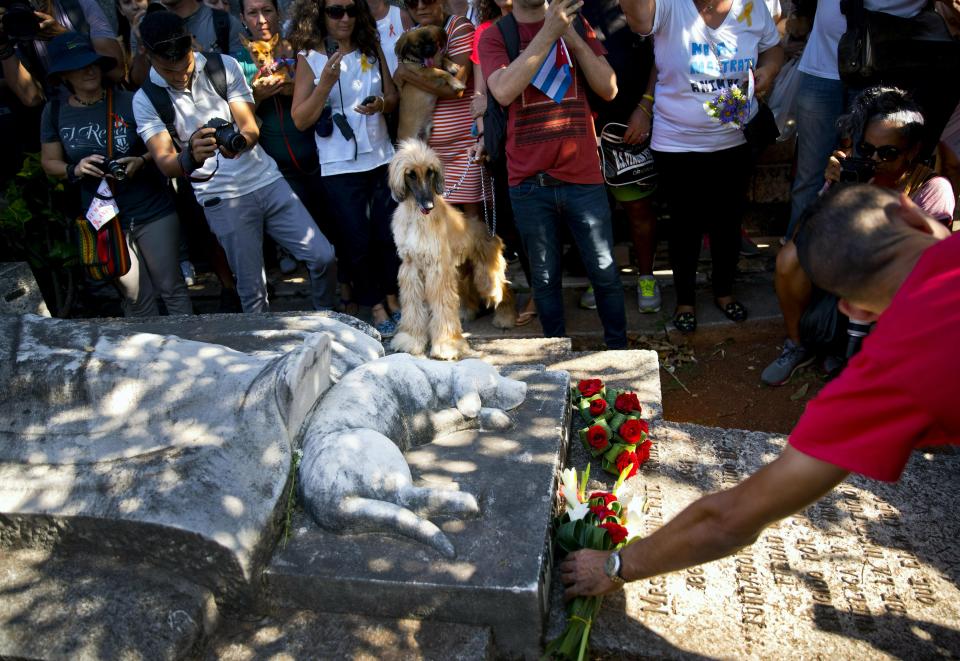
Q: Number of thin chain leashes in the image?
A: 1